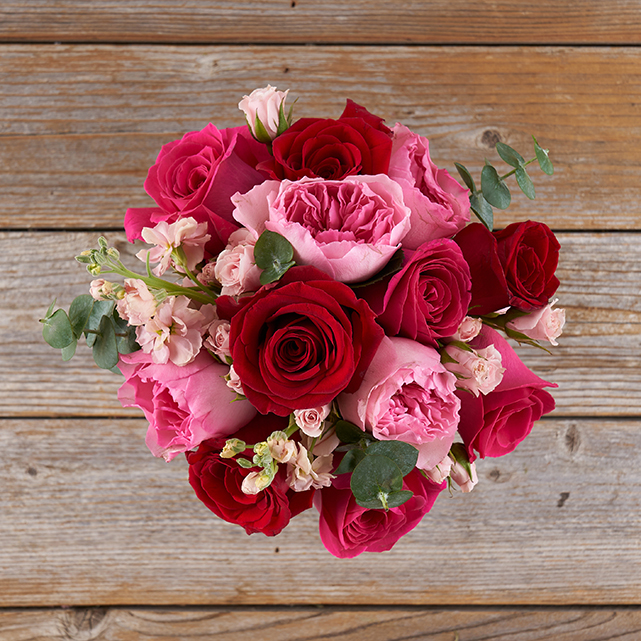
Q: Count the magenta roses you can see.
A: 4